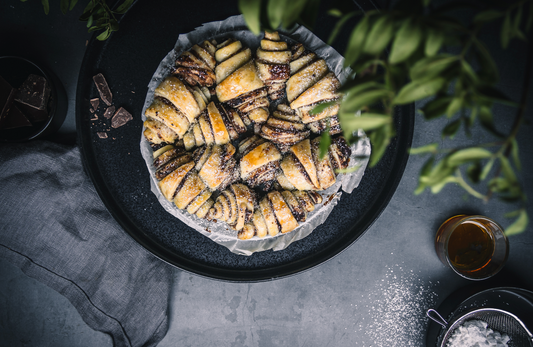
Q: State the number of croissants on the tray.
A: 13